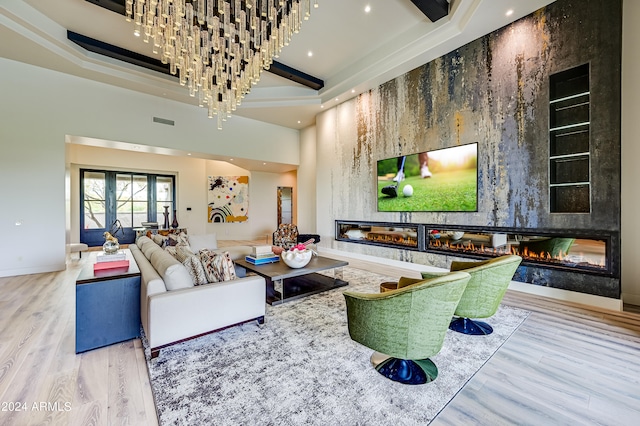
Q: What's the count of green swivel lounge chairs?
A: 2